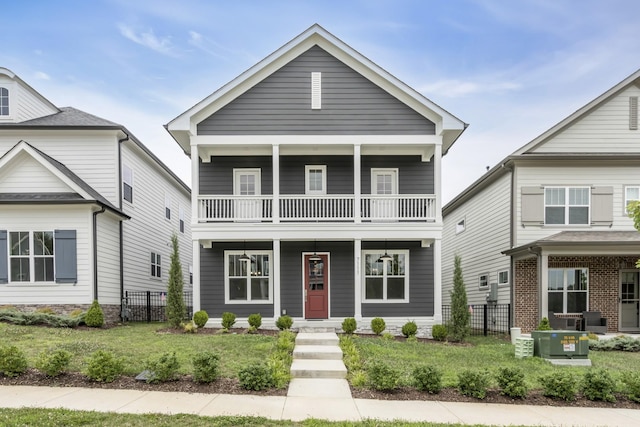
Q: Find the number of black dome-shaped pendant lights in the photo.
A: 3